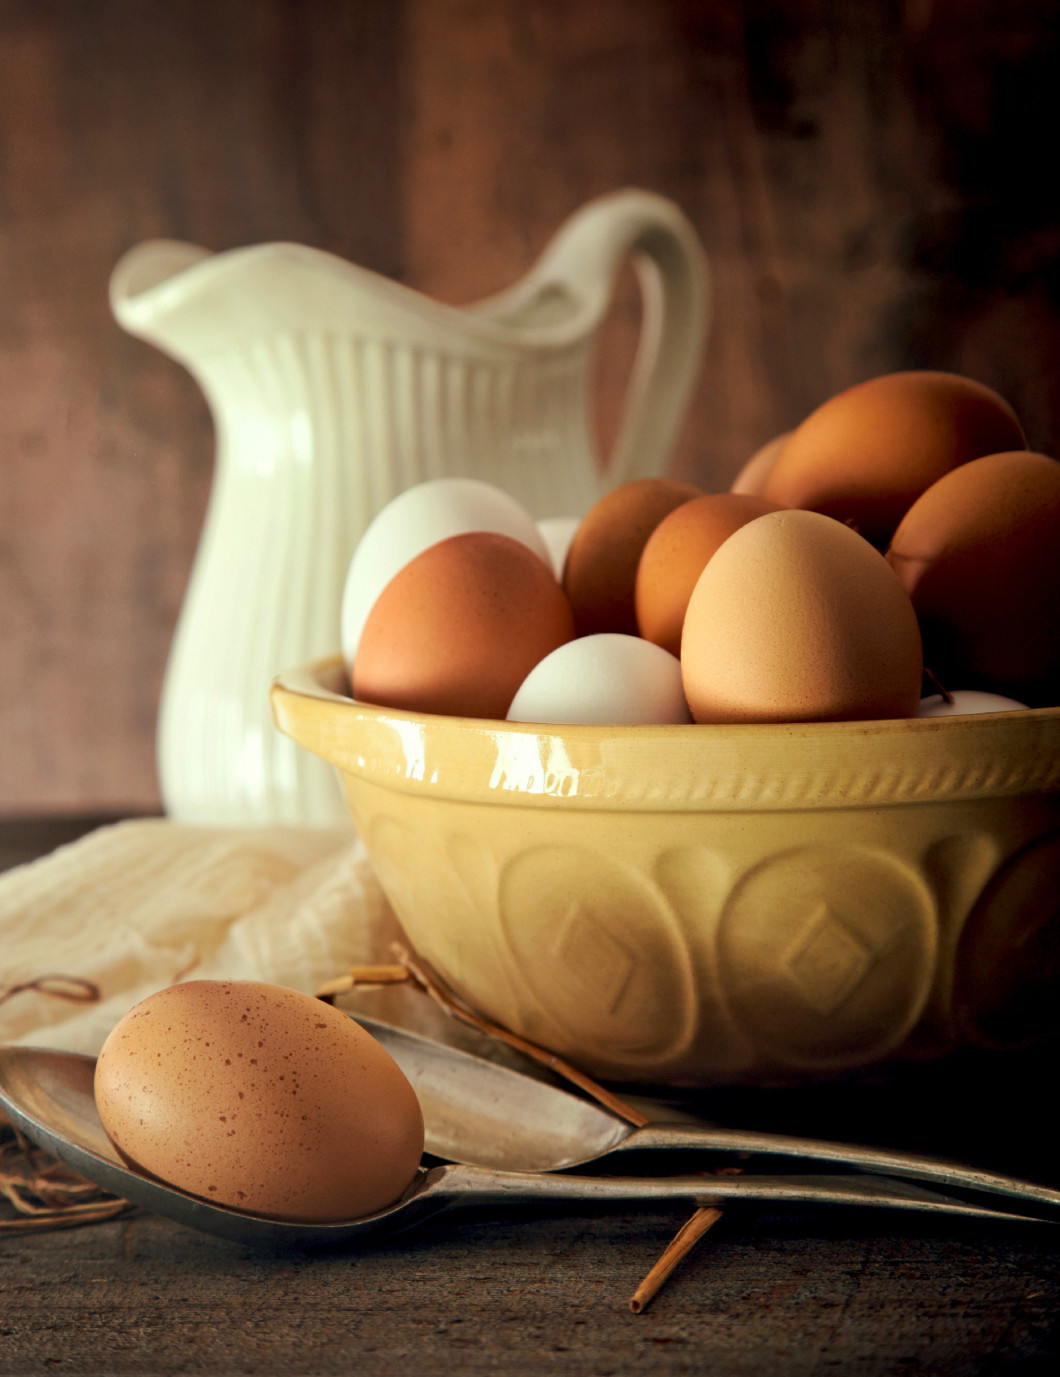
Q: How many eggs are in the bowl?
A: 11